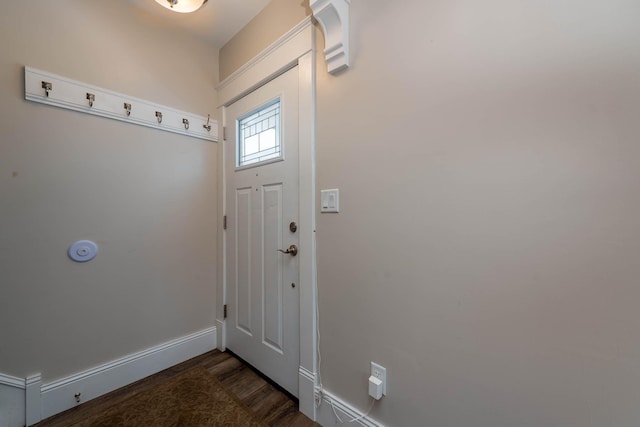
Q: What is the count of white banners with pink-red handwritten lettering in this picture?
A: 0